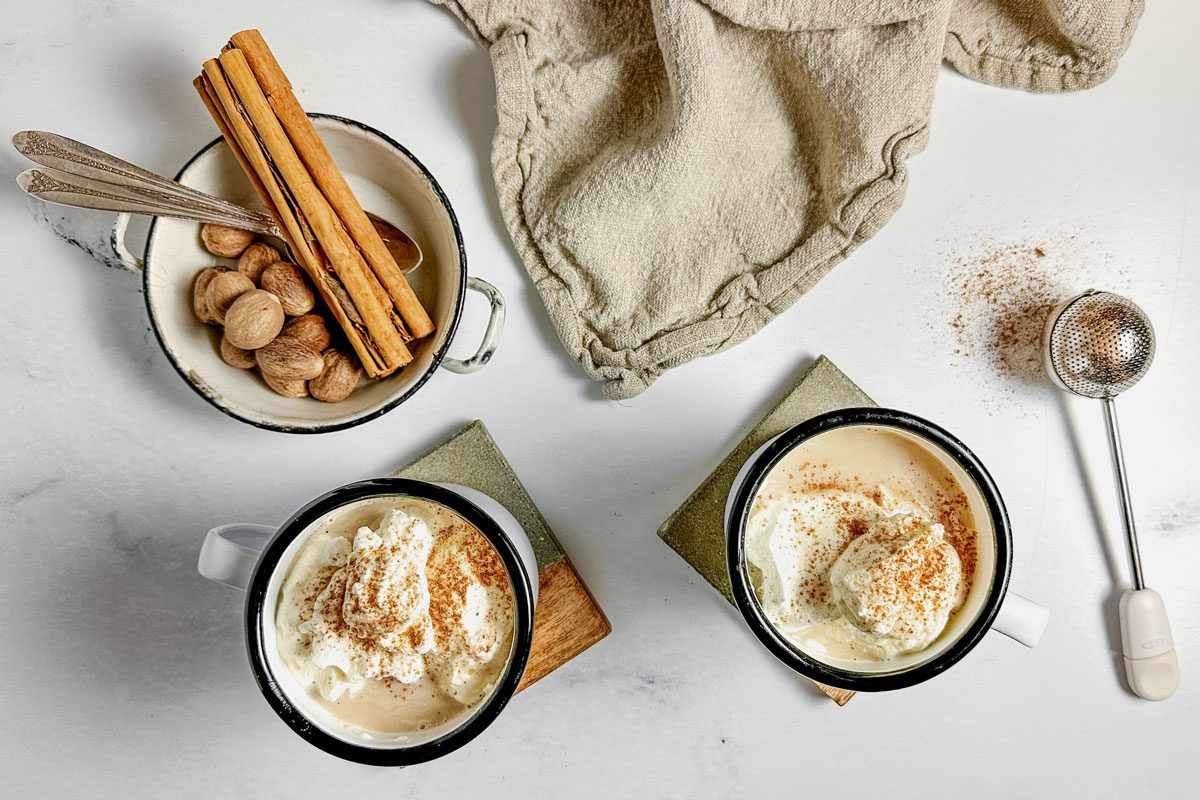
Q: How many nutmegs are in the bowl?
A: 11